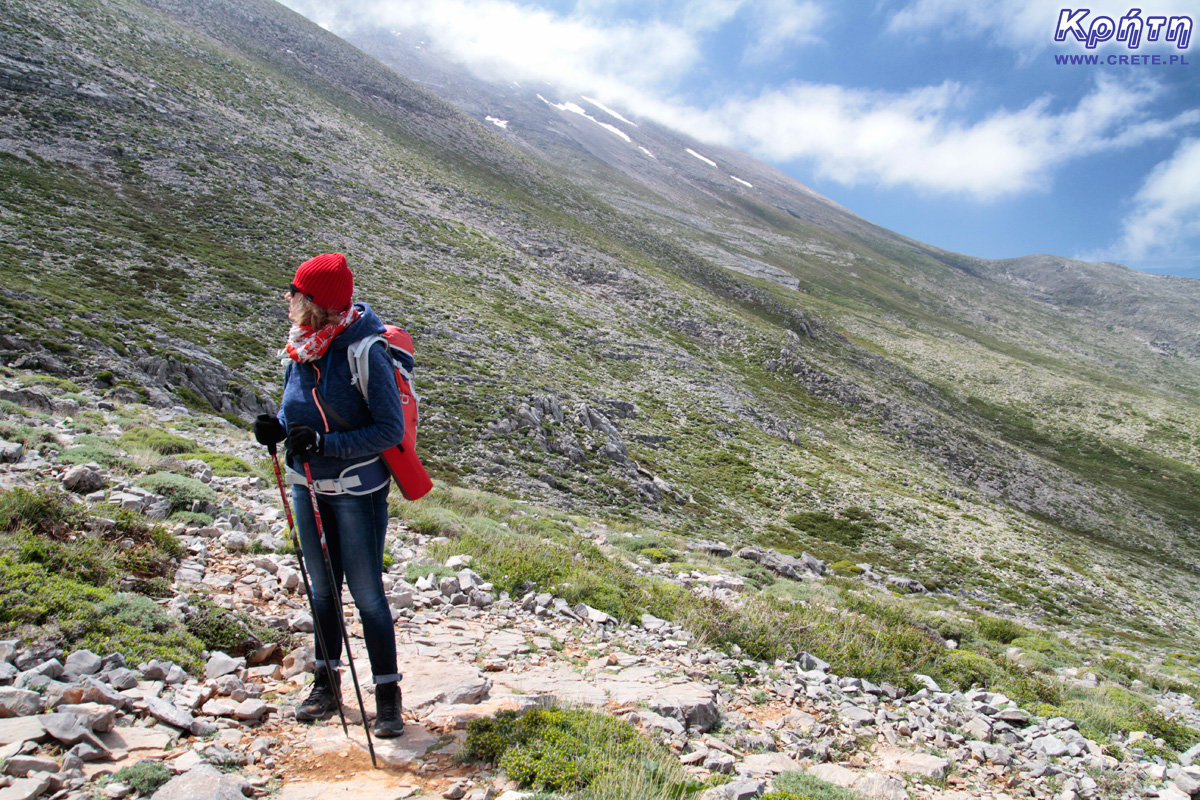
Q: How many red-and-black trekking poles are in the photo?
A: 2